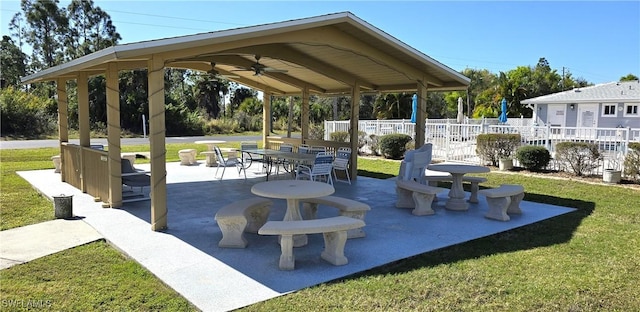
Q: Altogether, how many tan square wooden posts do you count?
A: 8